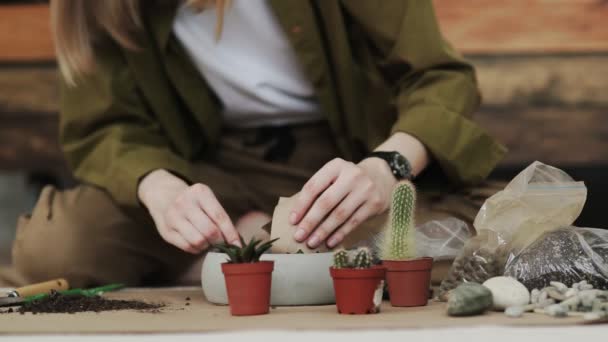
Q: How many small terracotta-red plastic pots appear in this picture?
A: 3